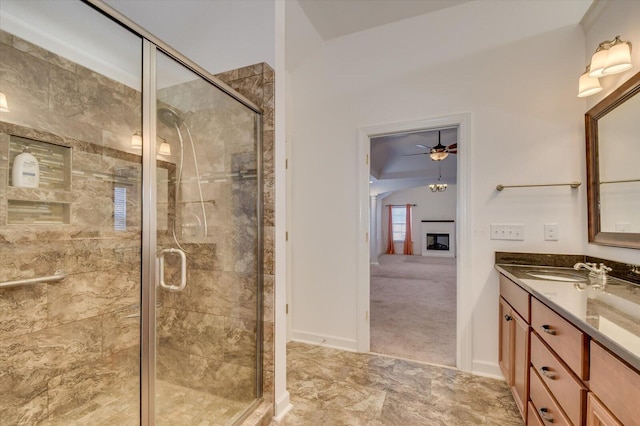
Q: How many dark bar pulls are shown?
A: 3